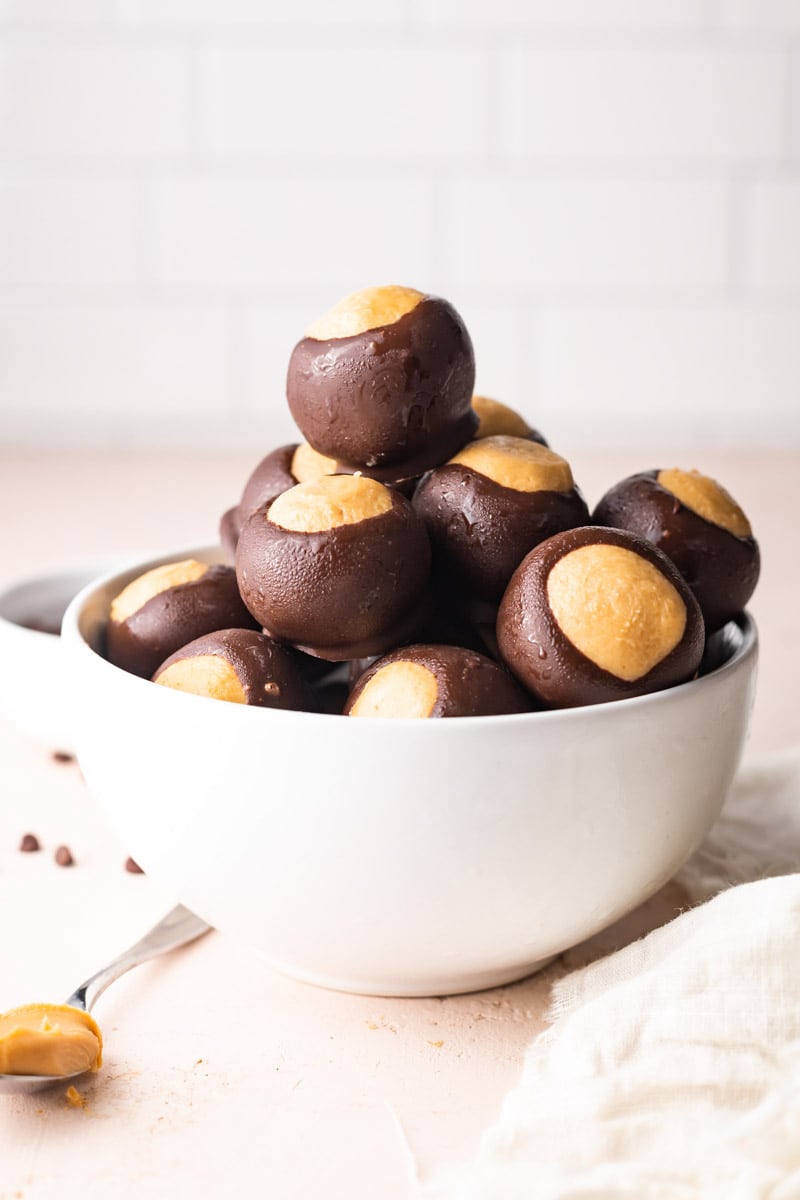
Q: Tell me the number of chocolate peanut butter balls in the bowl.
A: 10